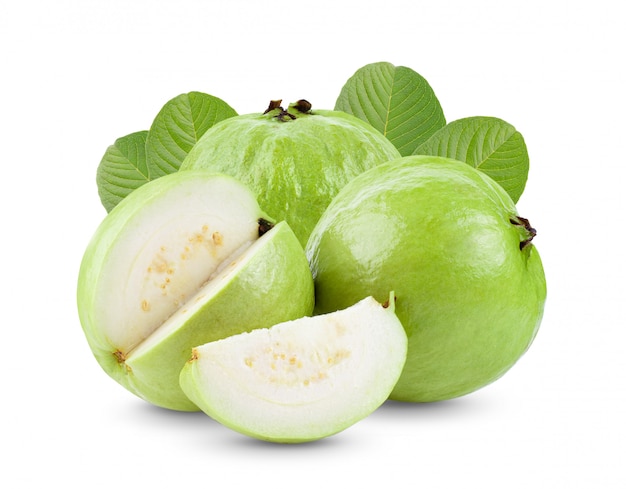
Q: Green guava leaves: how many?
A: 4